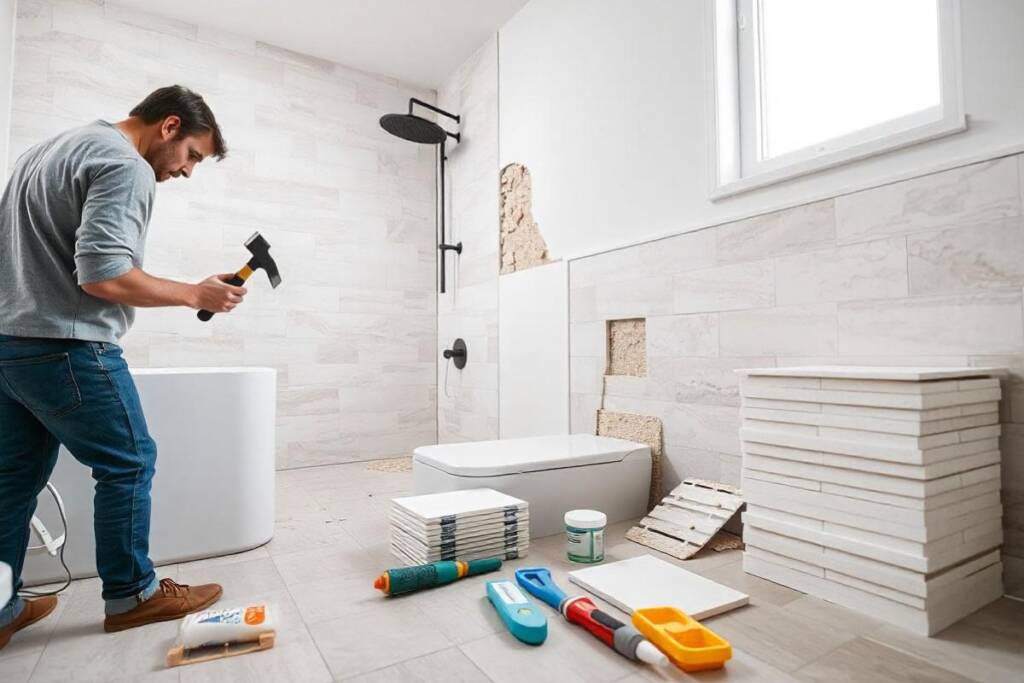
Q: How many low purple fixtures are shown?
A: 0